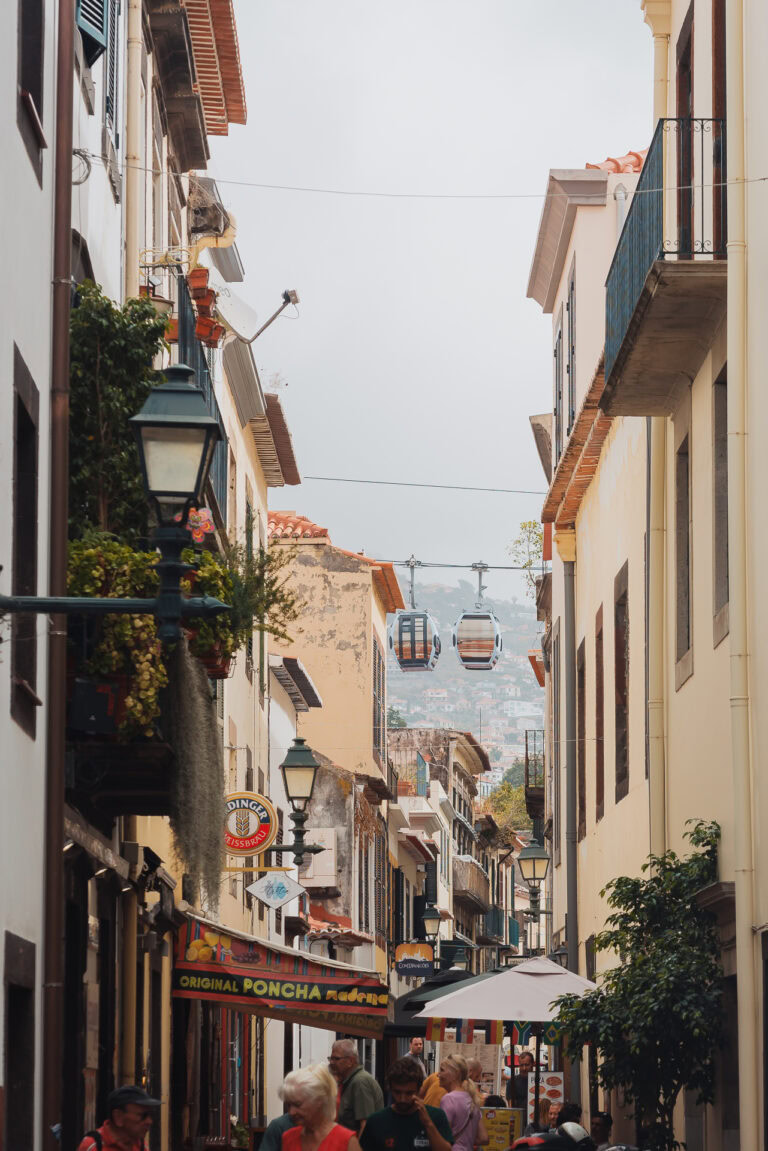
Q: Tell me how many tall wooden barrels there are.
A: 0